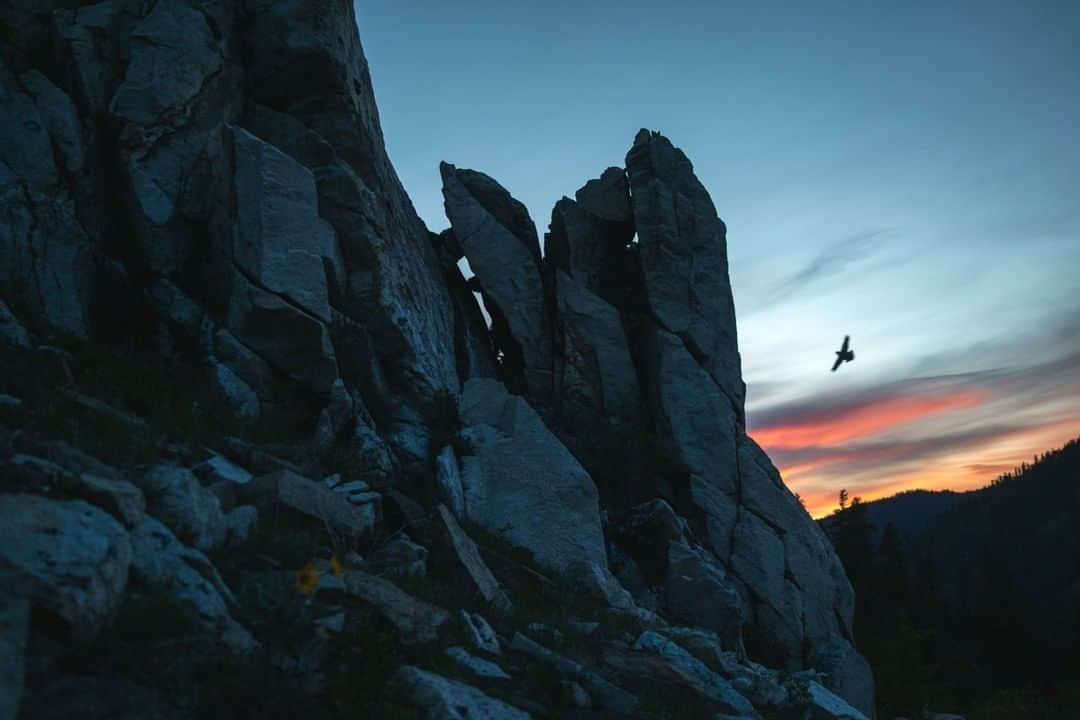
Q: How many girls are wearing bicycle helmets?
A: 0